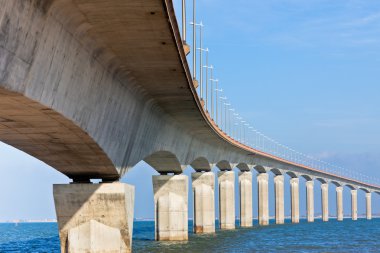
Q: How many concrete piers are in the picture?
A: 13